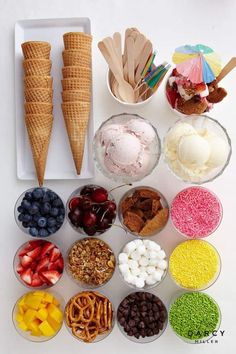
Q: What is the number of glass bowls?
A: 14